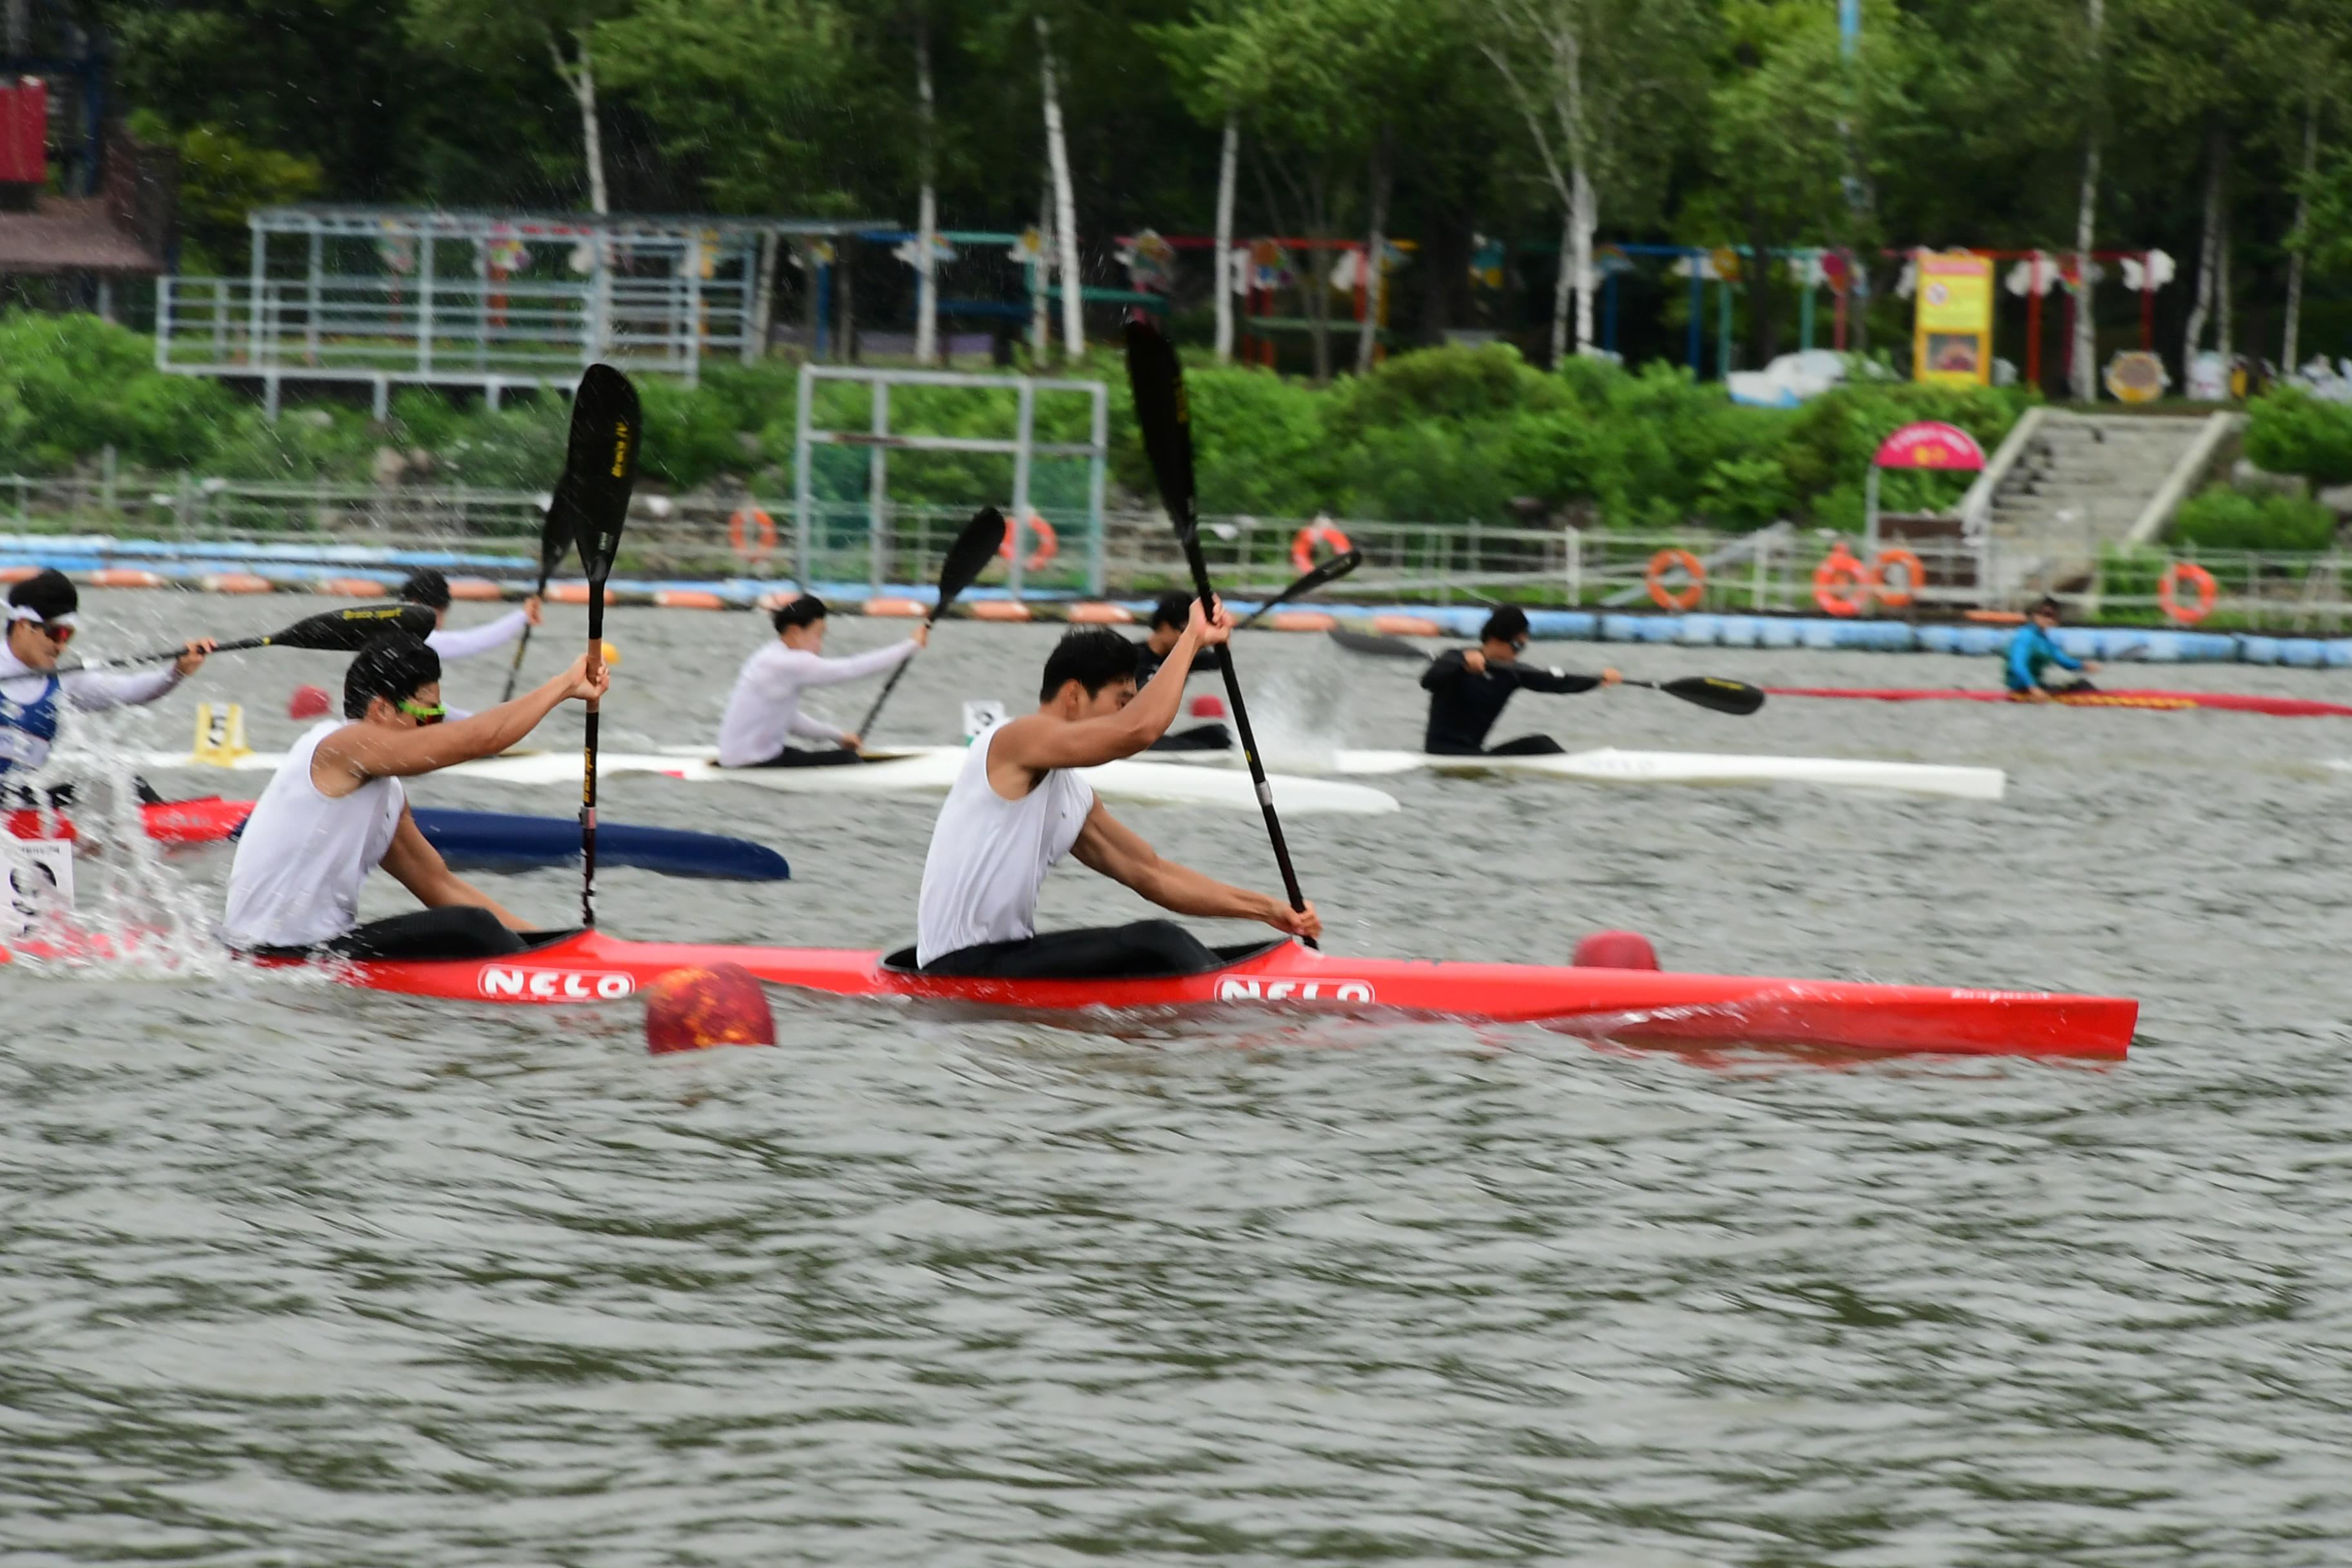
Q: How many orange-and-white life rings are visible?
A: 7